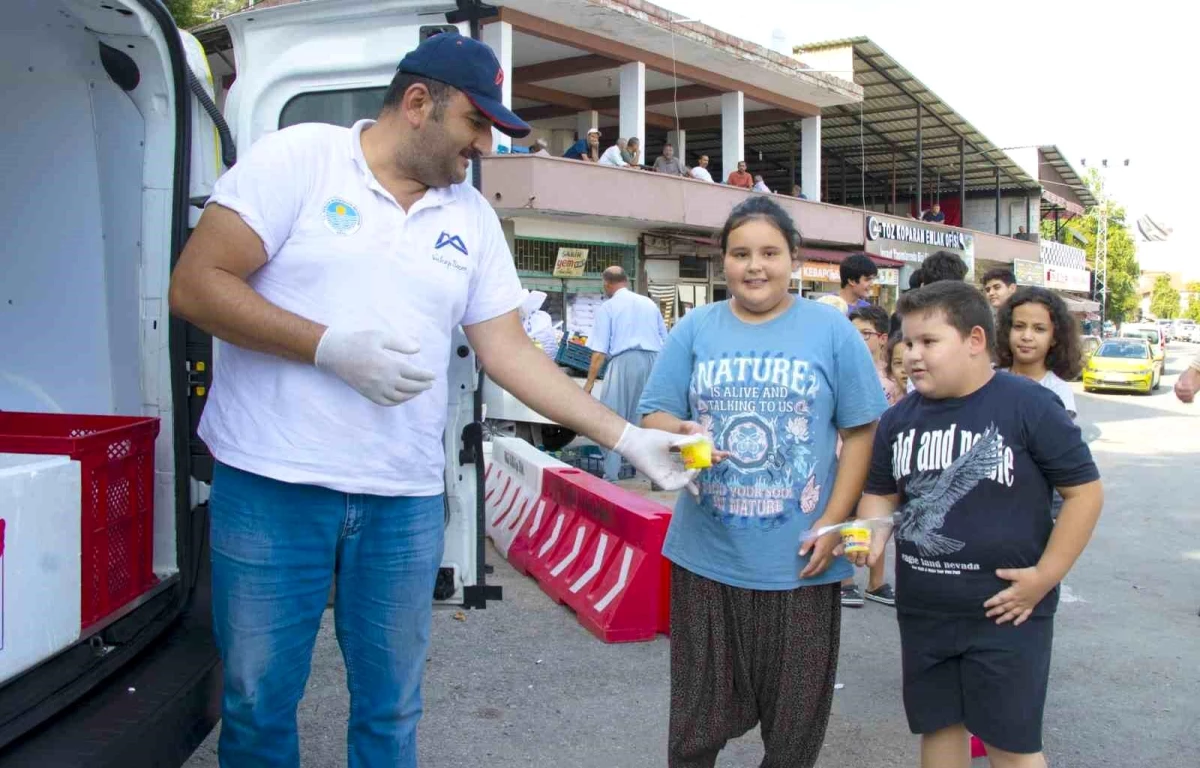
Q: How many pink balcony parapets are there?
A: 1